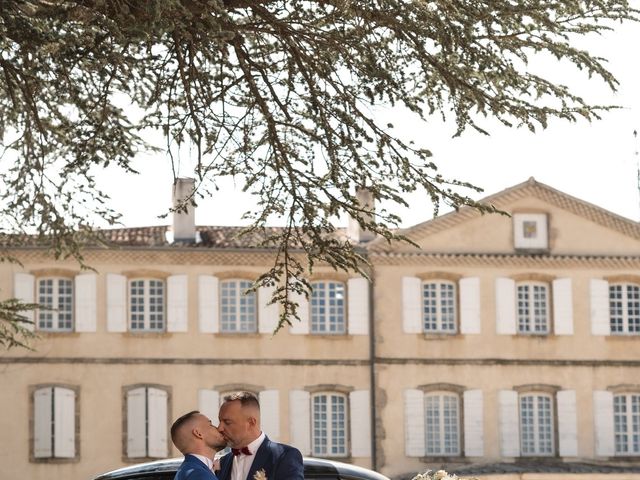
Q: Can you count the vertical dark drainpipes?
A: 1